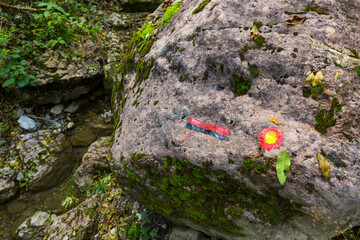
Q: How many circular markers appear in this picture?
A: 1